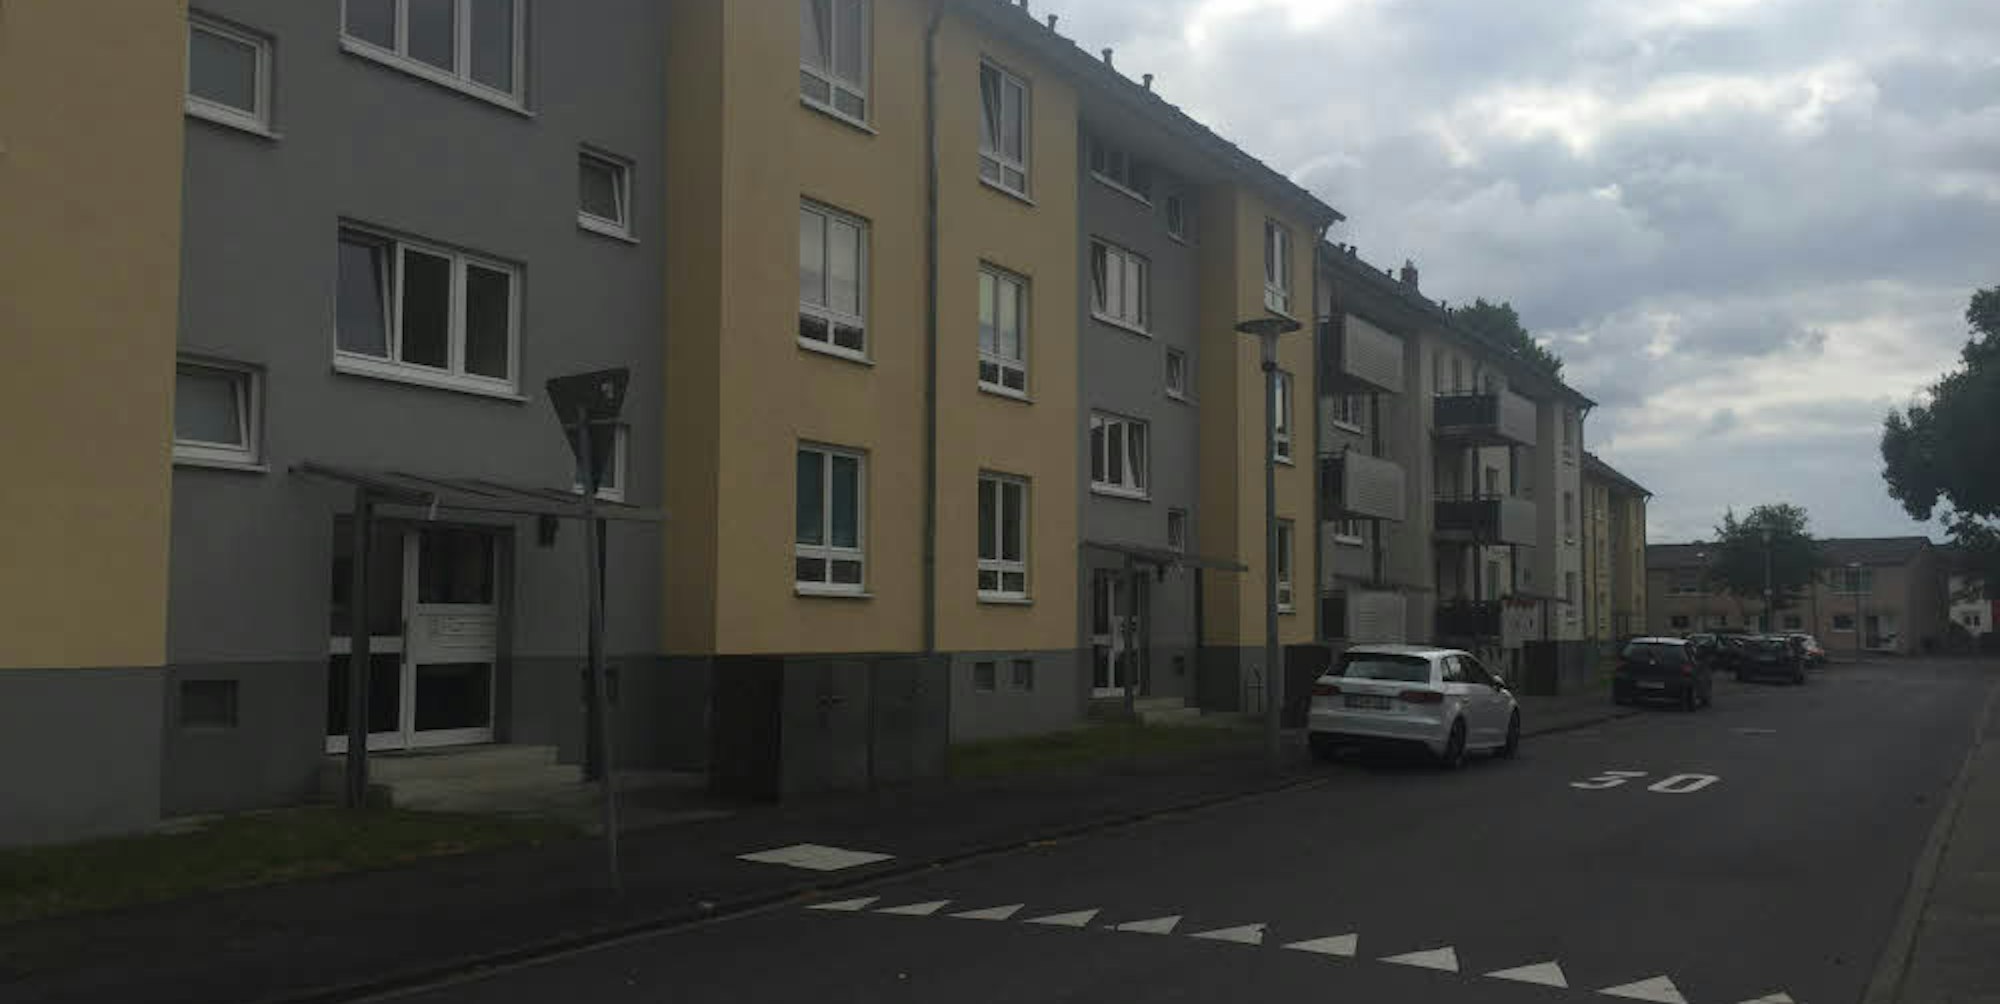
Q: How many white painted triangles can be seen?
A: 11